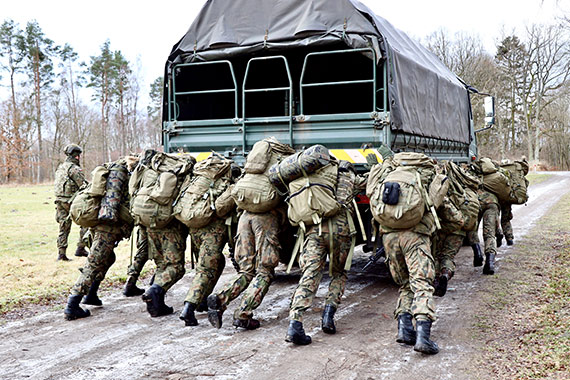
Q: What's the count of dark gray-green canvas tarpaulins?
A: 1